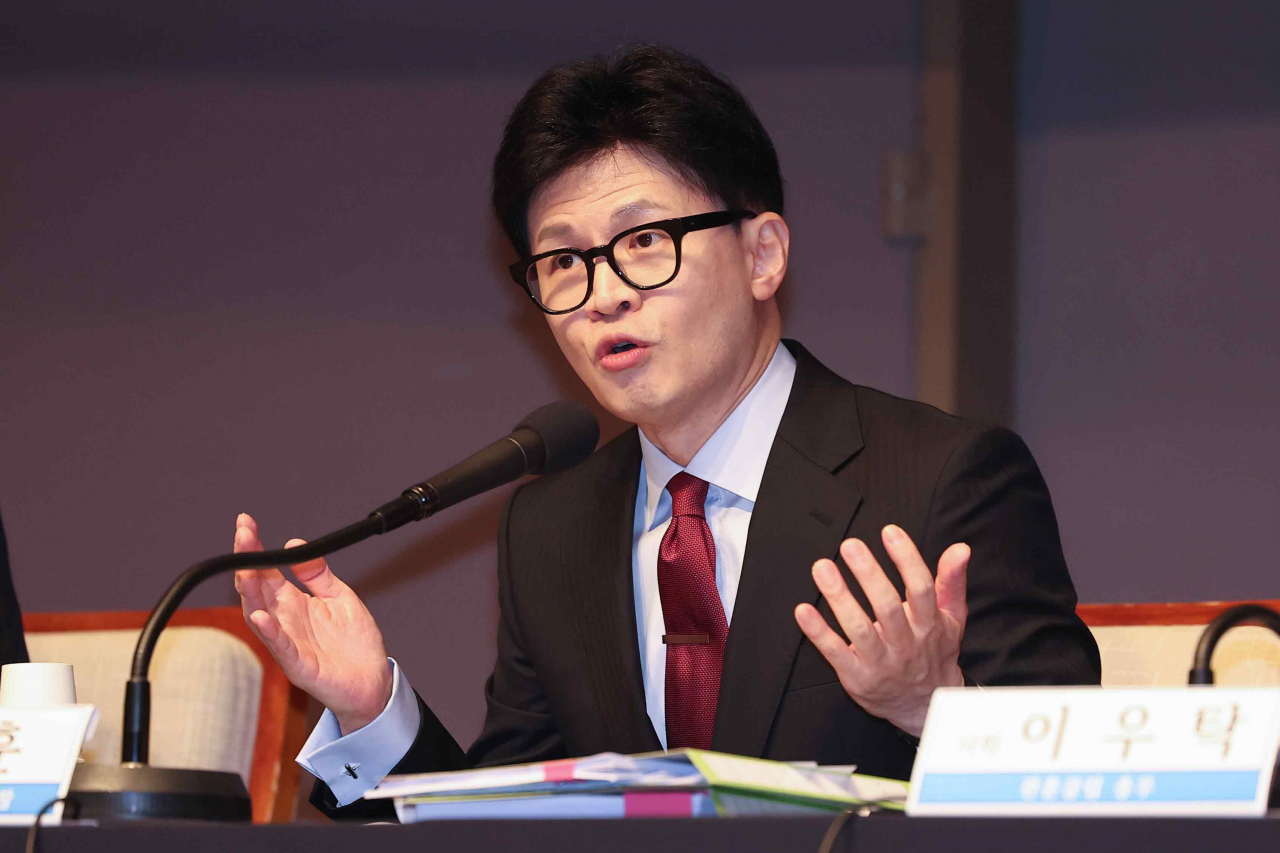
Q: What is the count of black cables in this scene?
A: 2